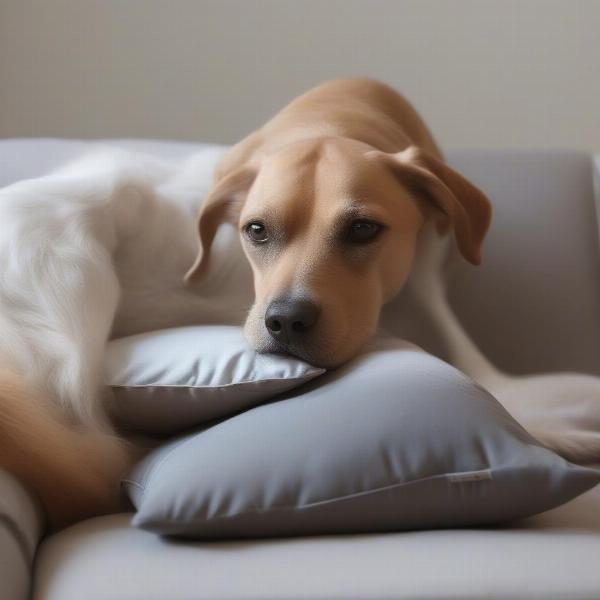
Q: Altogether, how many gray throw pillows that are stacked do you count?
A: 2